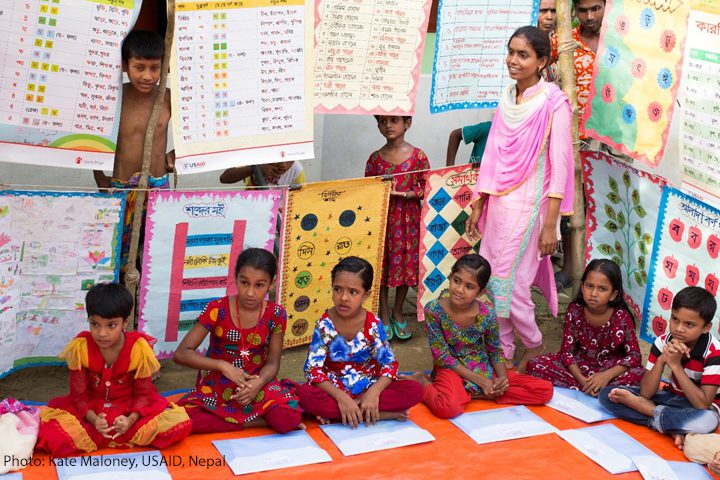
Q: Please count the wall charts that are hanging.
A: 12